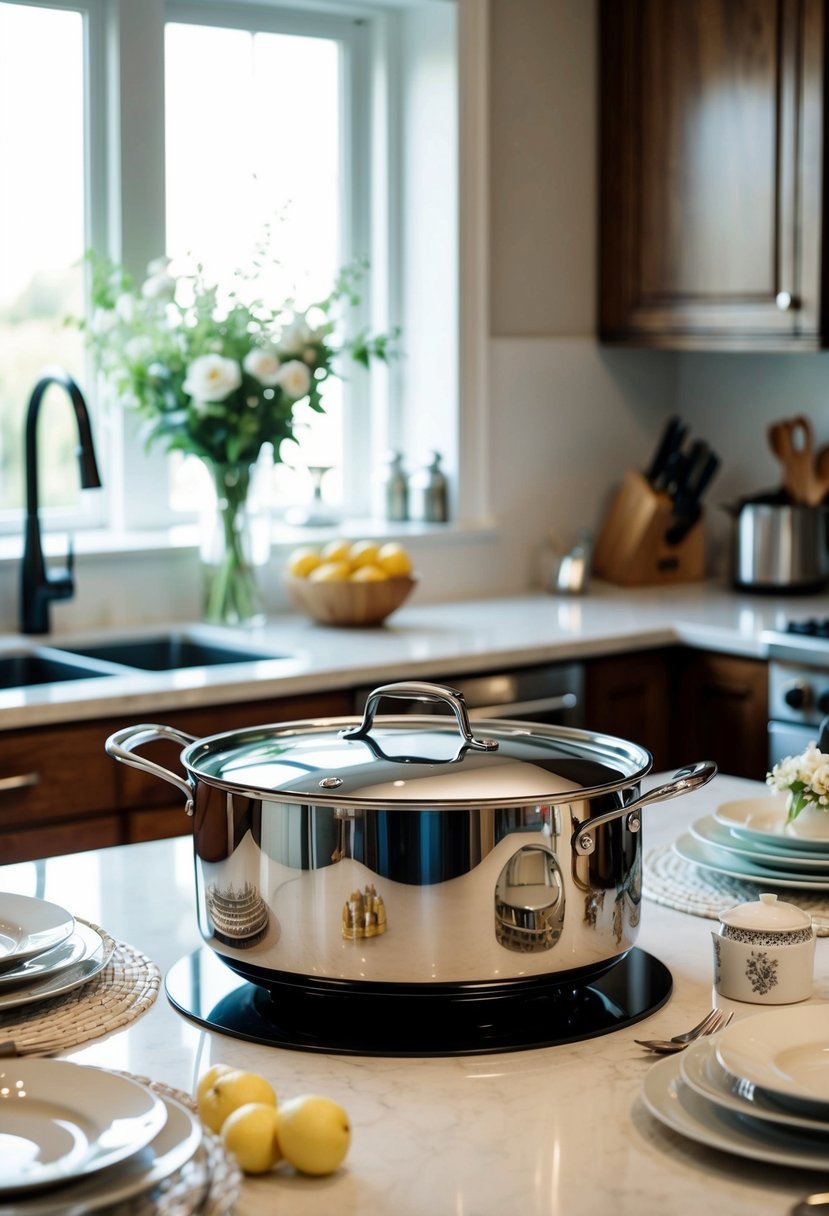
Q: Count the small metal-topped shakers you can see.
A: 2